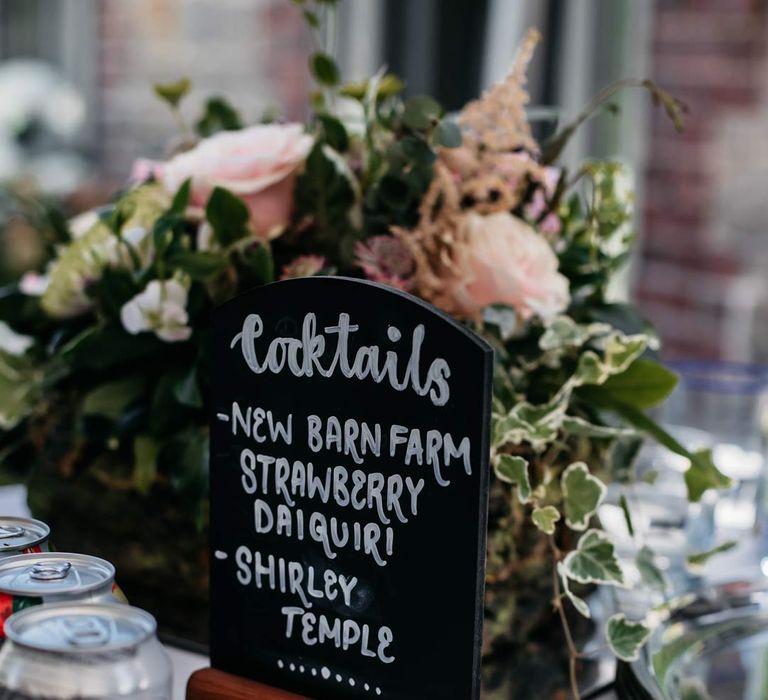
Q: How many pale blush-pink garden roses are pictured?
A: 2